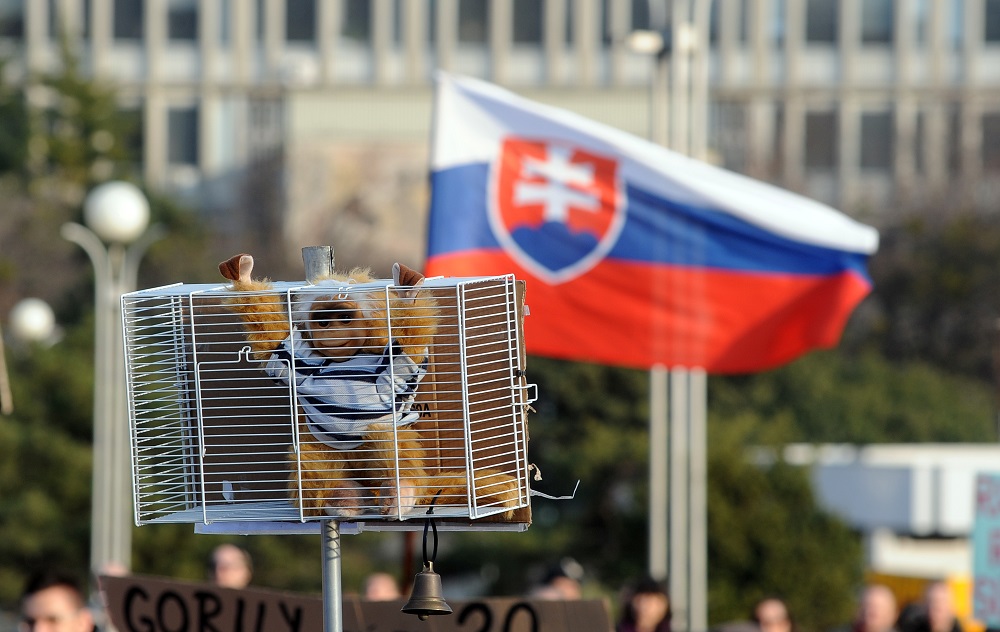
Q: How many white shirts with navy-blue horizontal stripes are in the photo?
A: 1